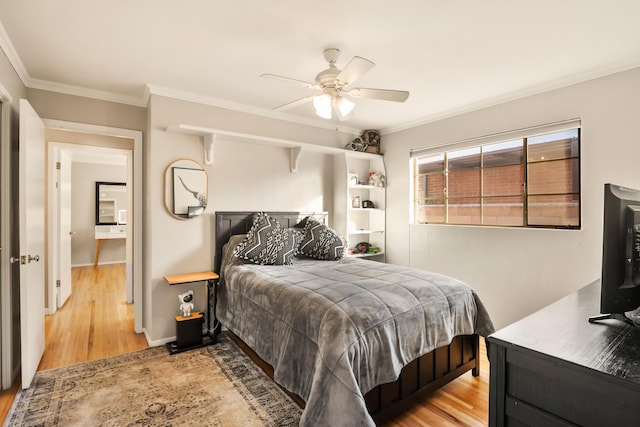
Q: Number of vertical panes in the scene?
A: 4